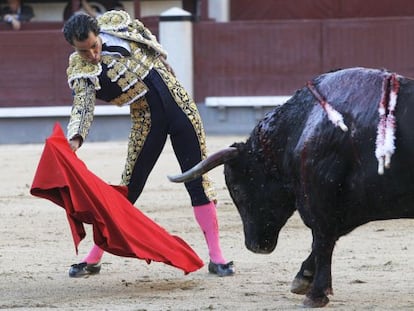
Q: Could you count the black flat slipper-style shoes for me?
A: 2